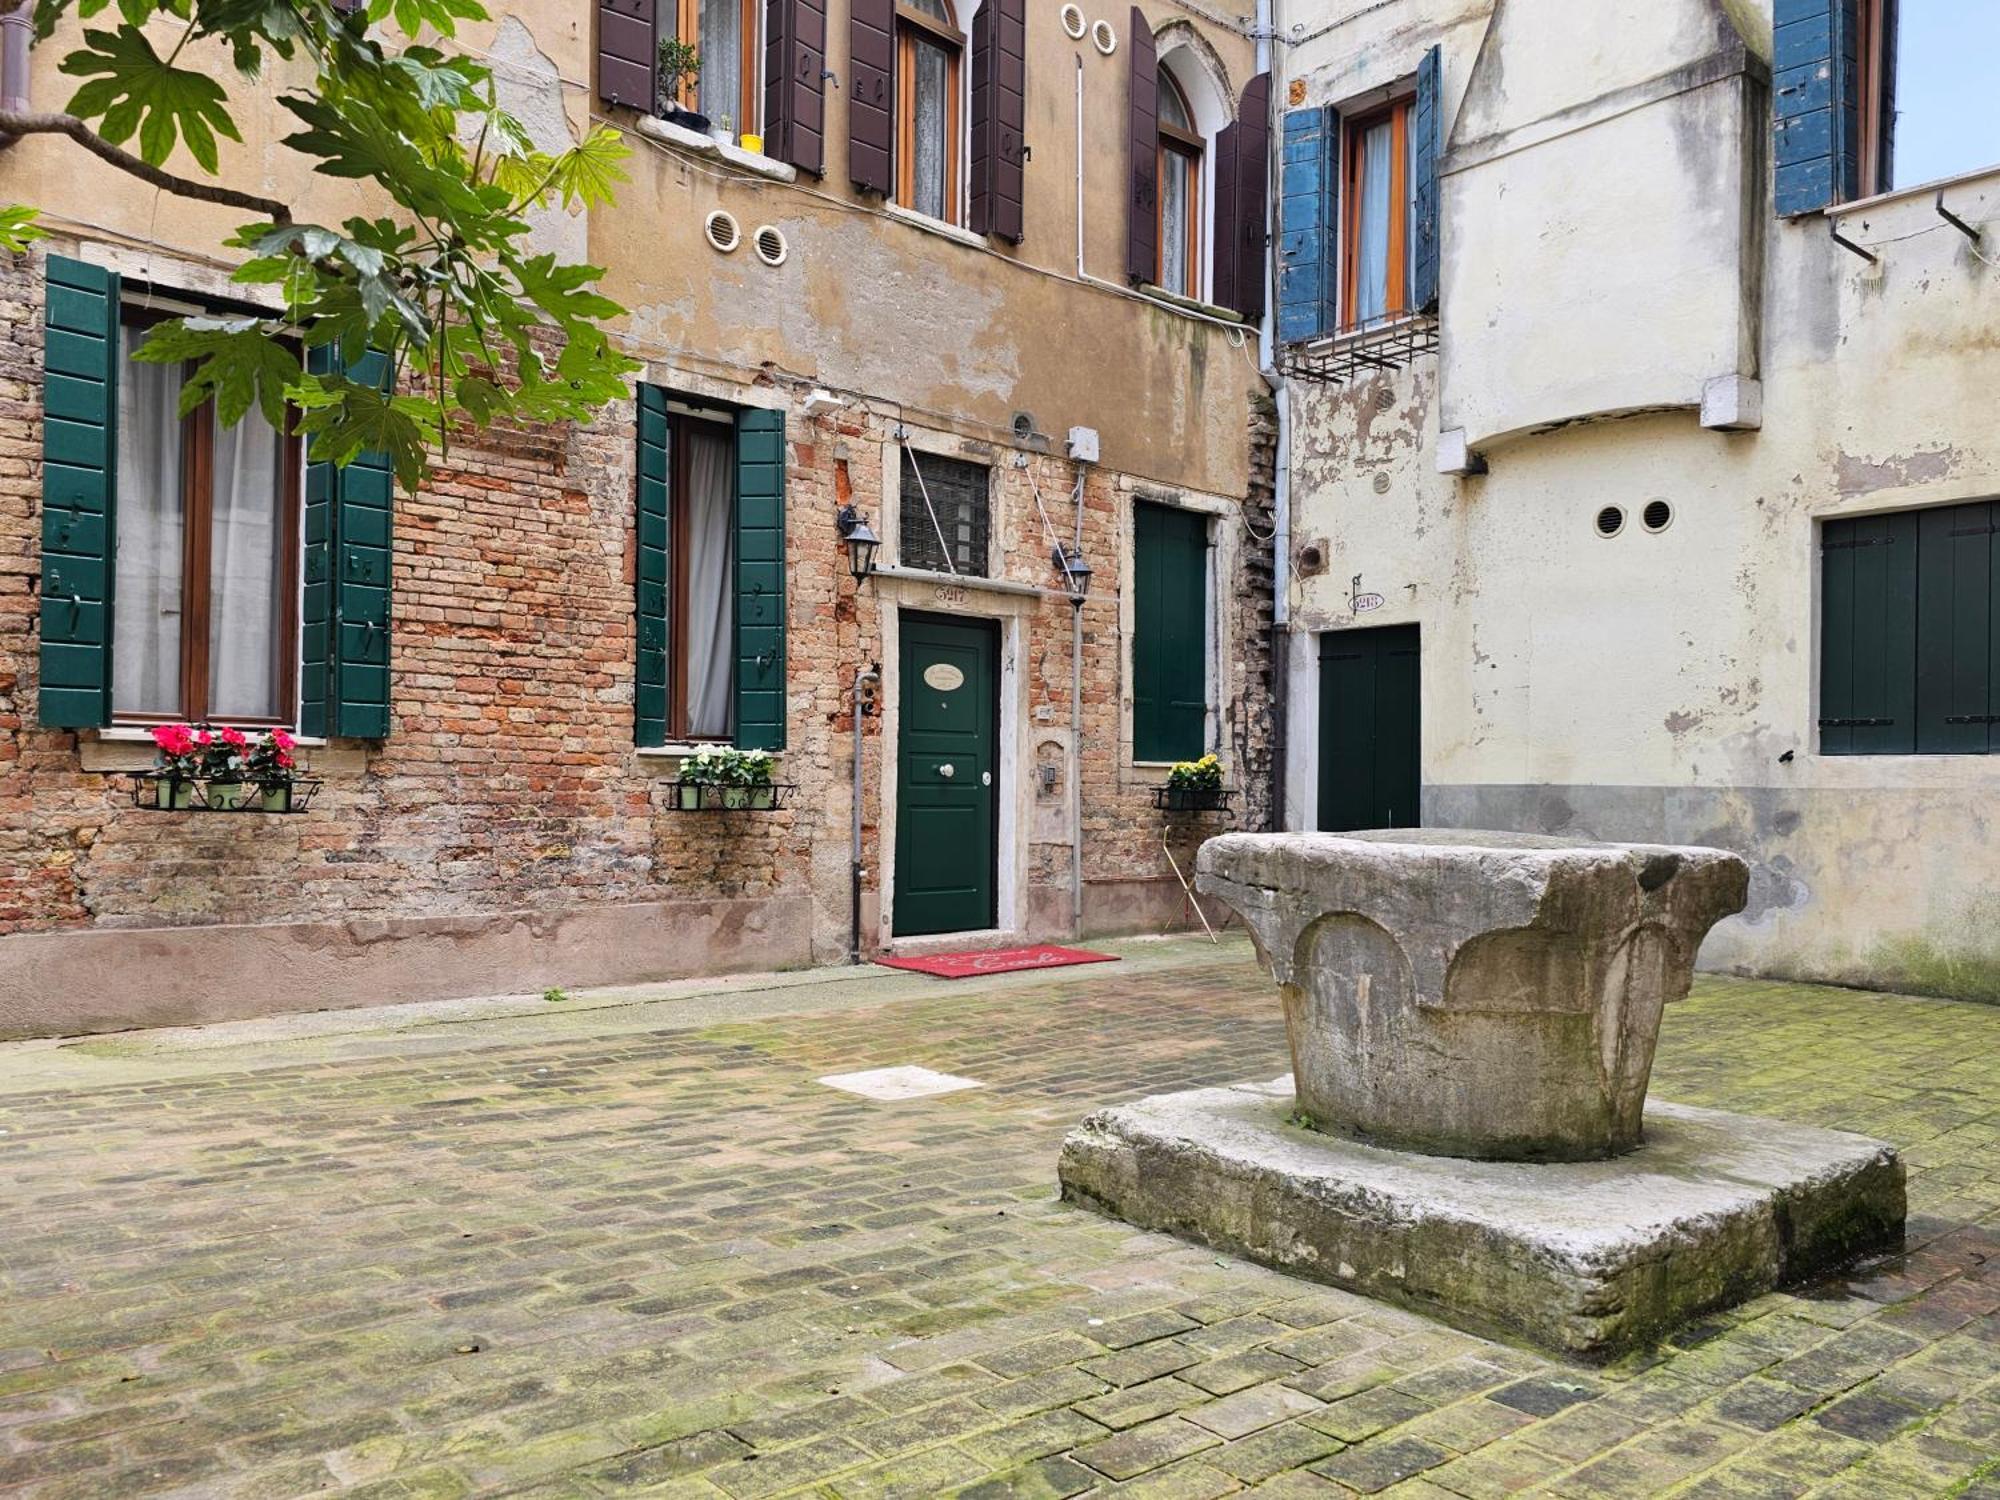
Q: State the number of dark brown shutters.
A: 6